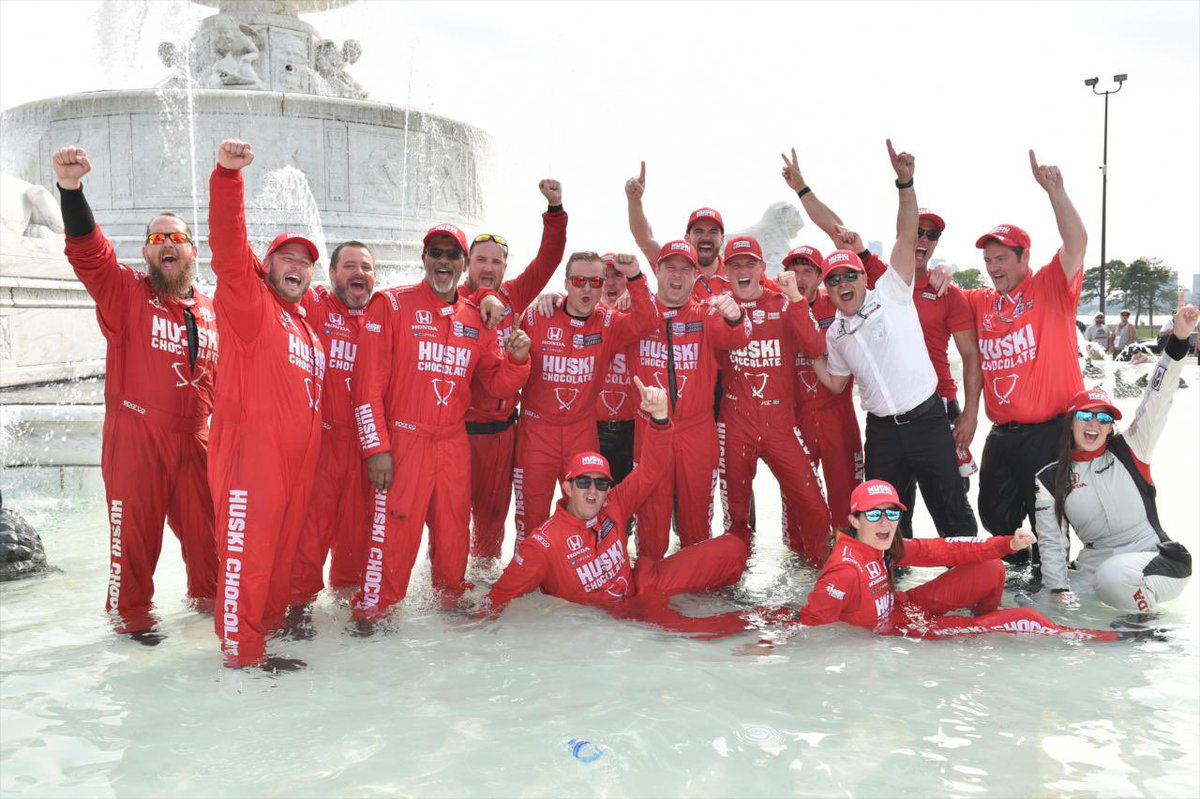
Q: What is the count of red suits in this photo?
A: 11